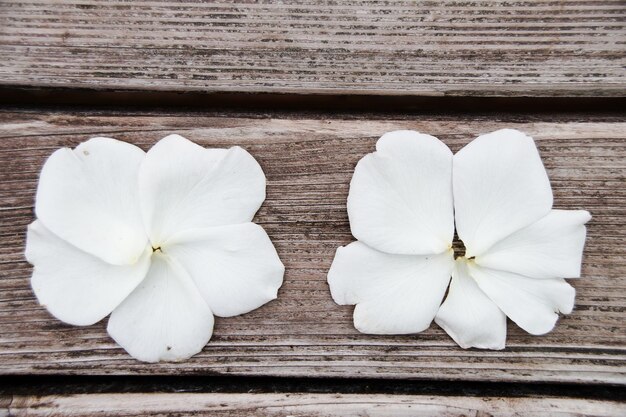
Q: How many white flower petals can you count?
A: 11